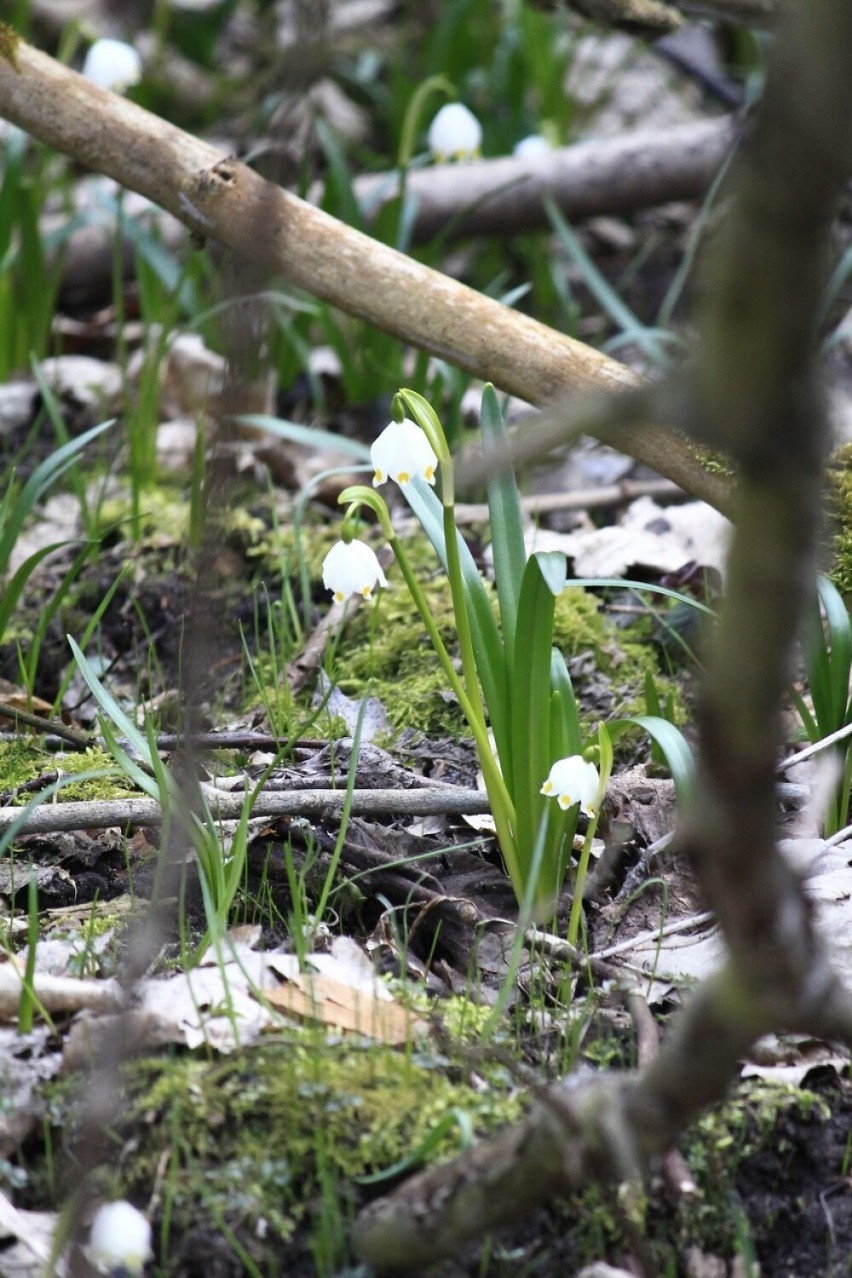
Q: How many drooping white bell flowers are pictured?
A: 7